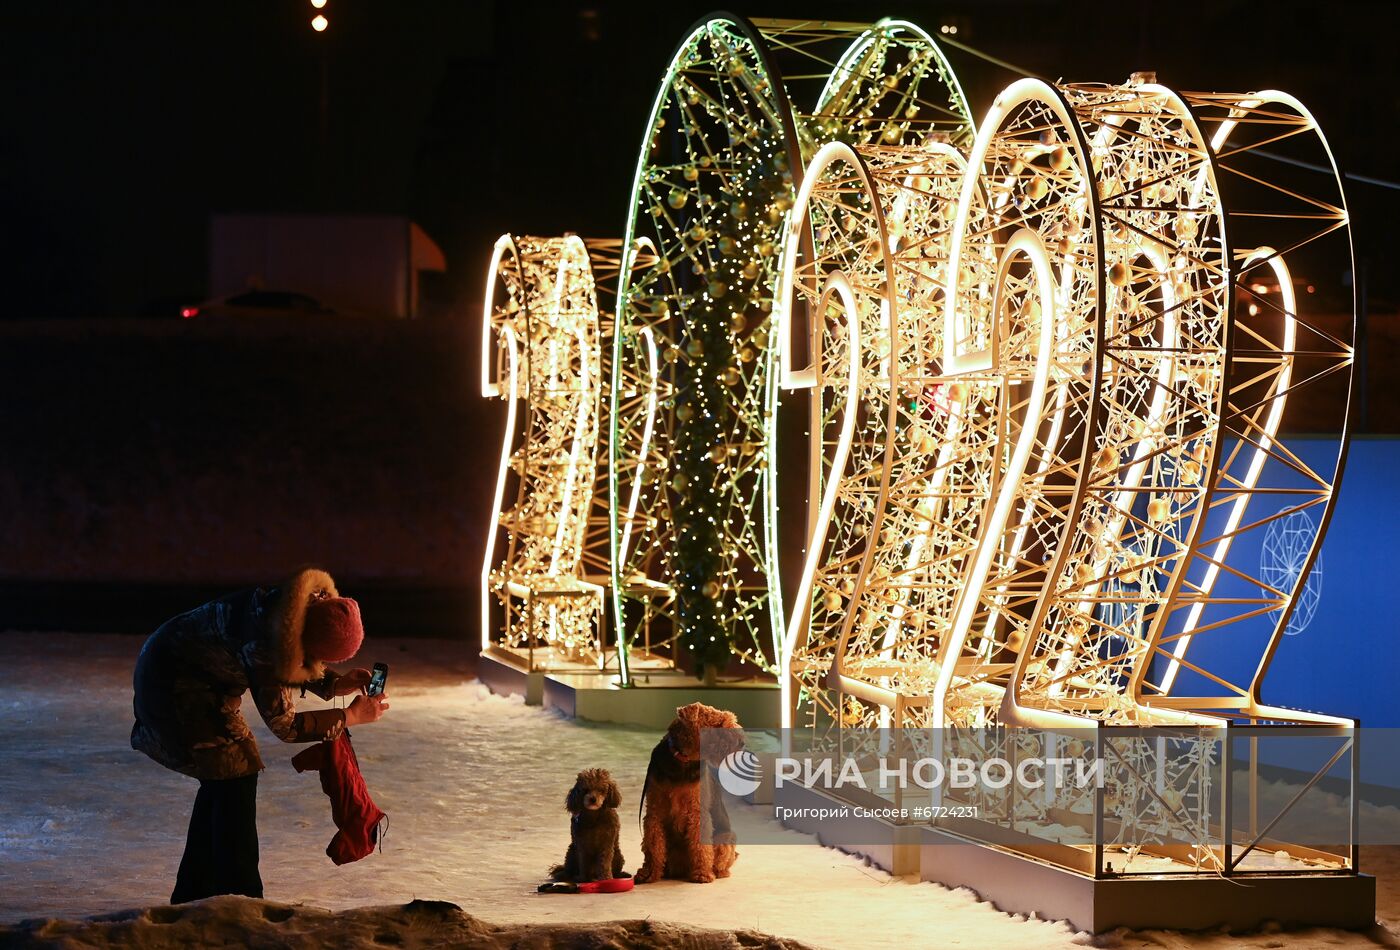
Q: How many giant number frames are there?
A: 4